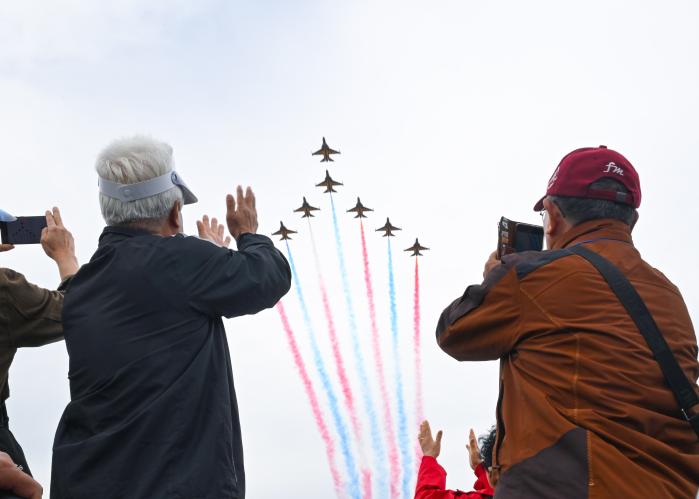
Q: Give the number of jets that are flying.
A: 7